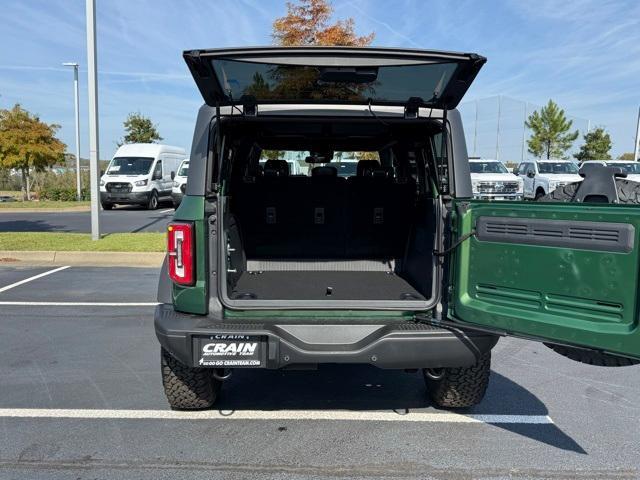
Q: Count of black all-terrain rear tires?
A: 2